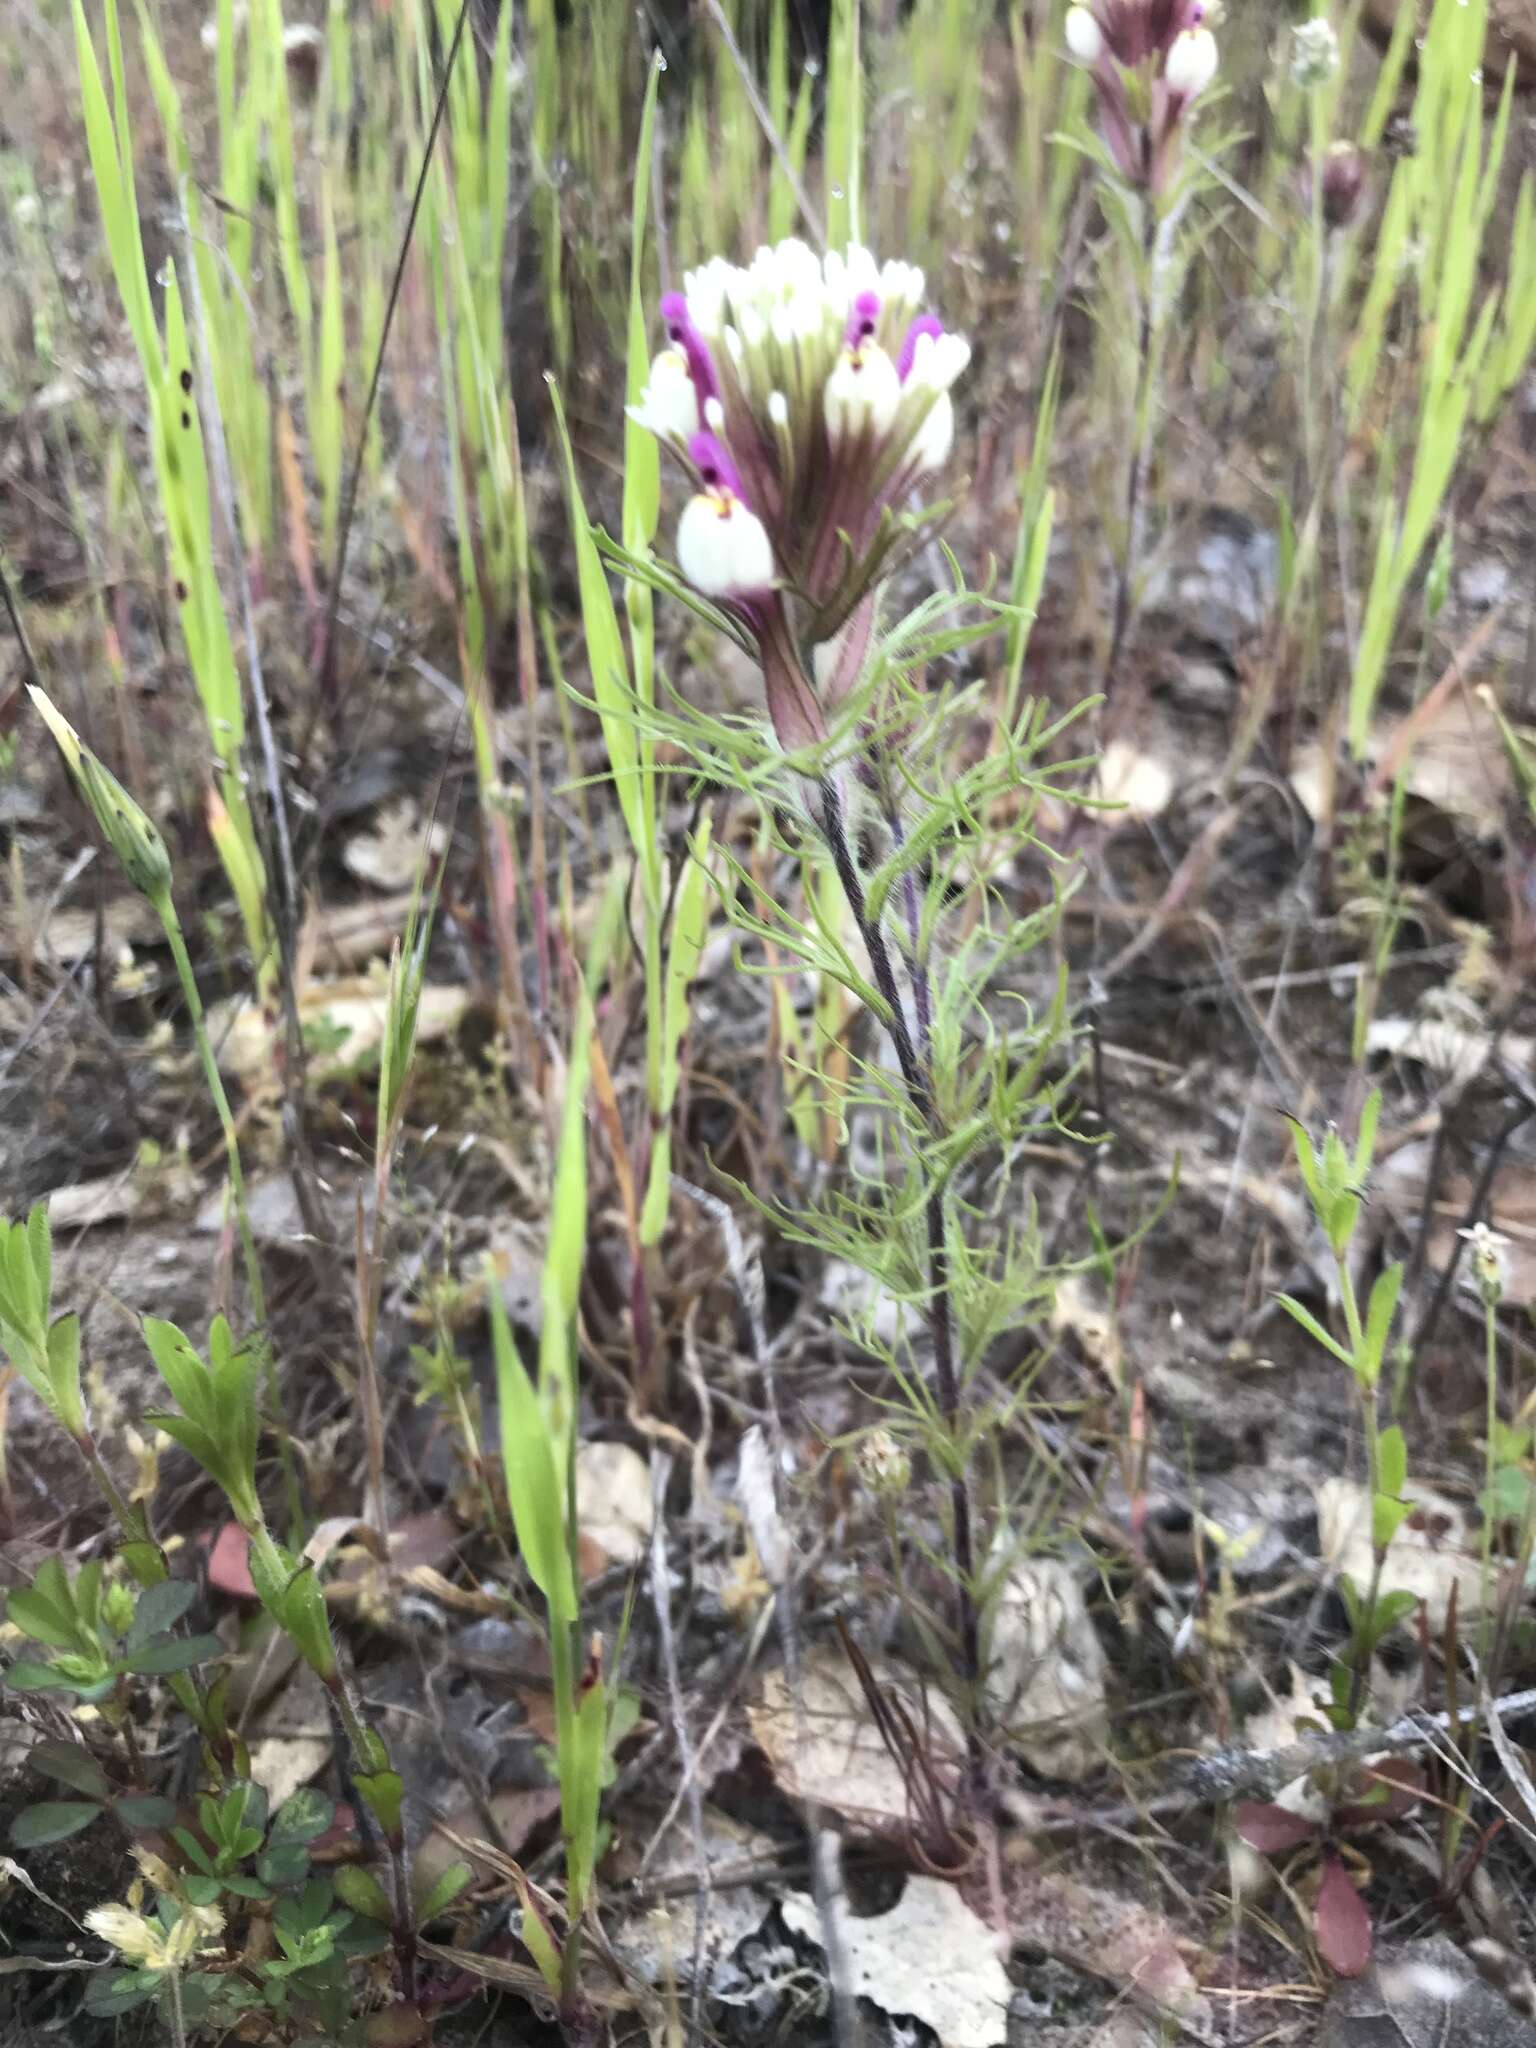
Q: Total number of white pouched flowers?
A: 6